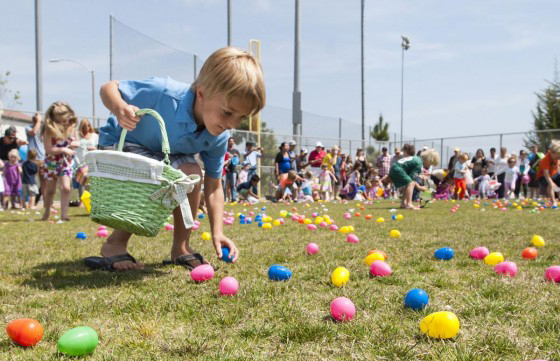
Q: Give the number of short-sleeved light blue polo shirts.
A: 1